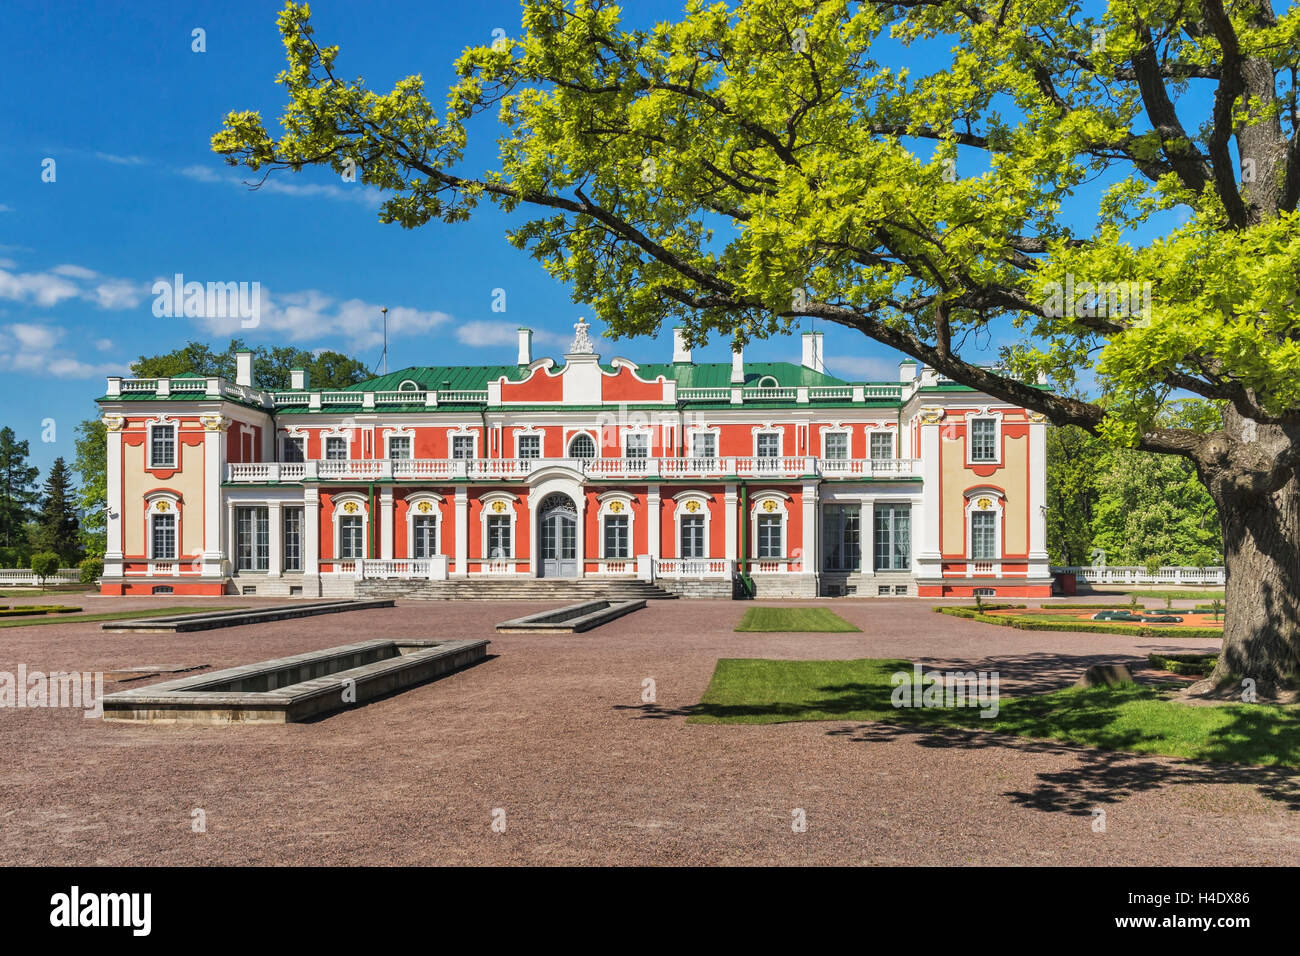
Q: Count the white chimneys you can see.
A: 7